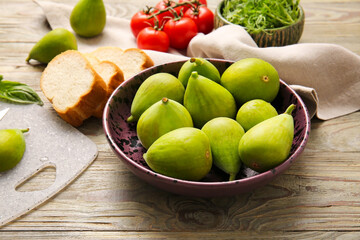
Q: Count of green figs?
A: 12